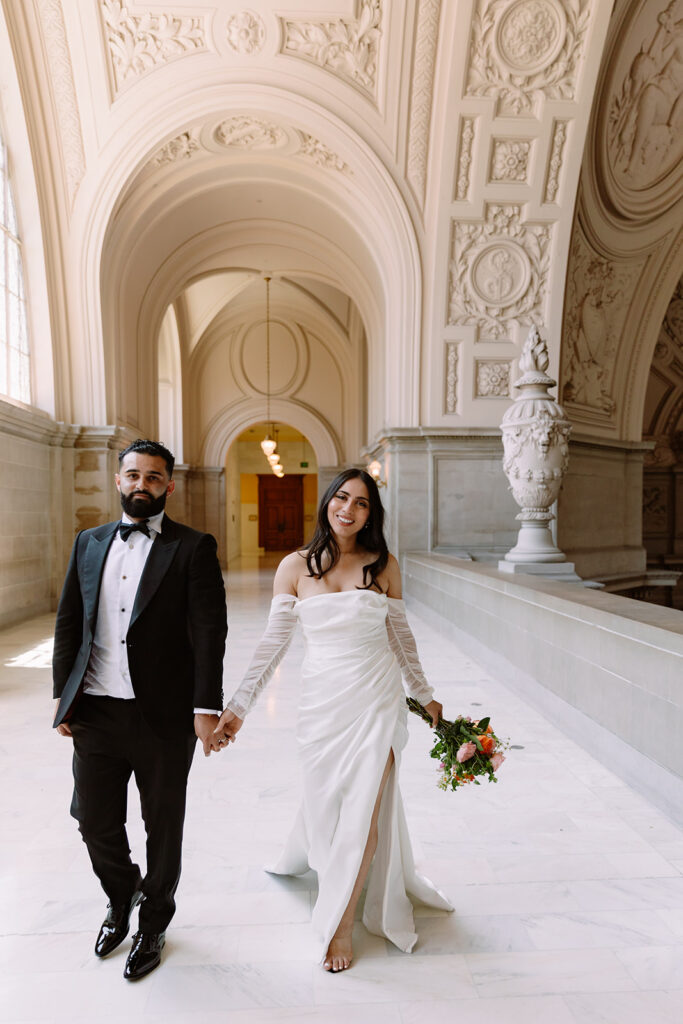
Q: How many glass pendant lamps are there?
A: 4